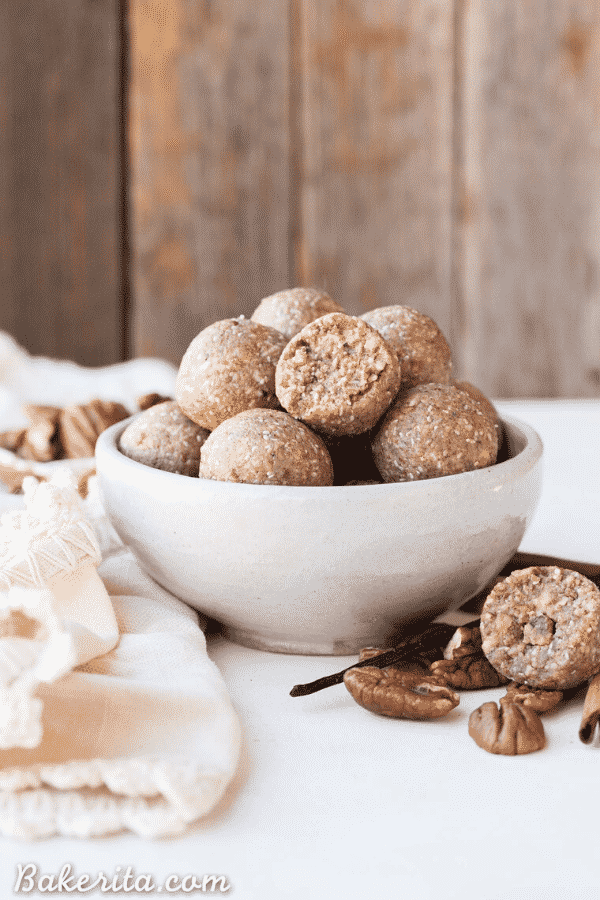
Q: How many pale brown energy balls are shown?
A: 9